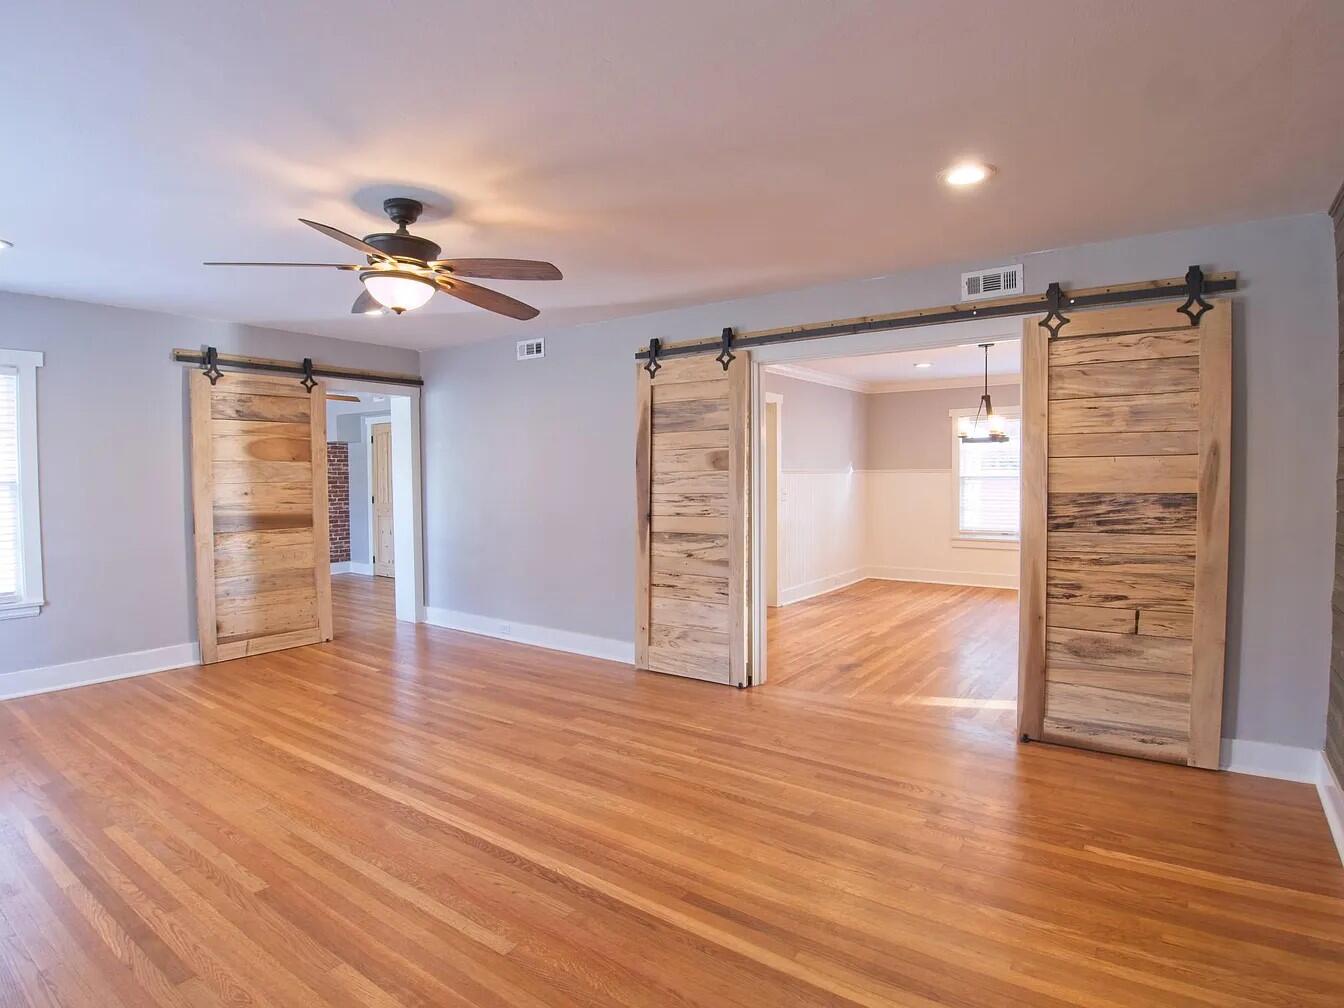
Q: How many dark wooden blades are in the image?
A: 5